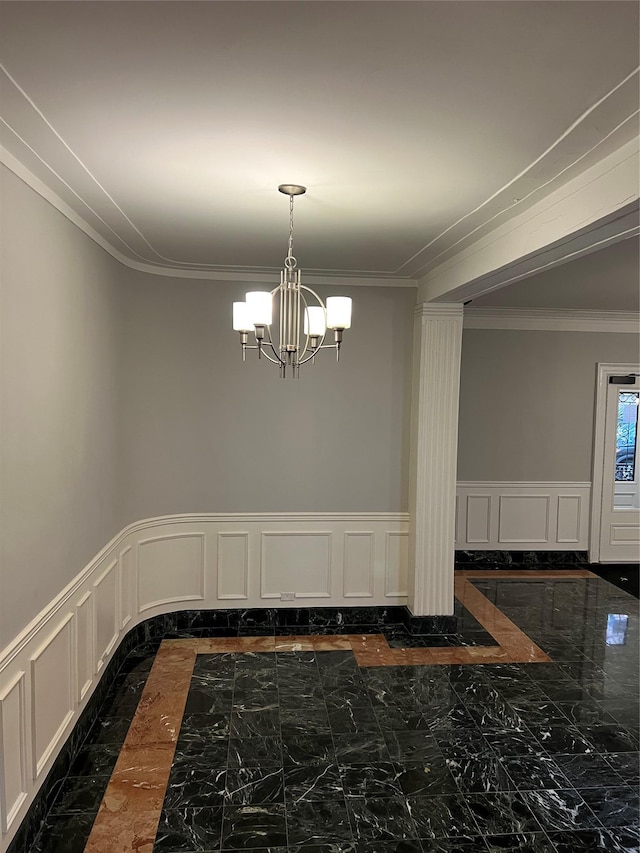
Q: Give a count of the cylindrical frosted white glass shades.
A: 4